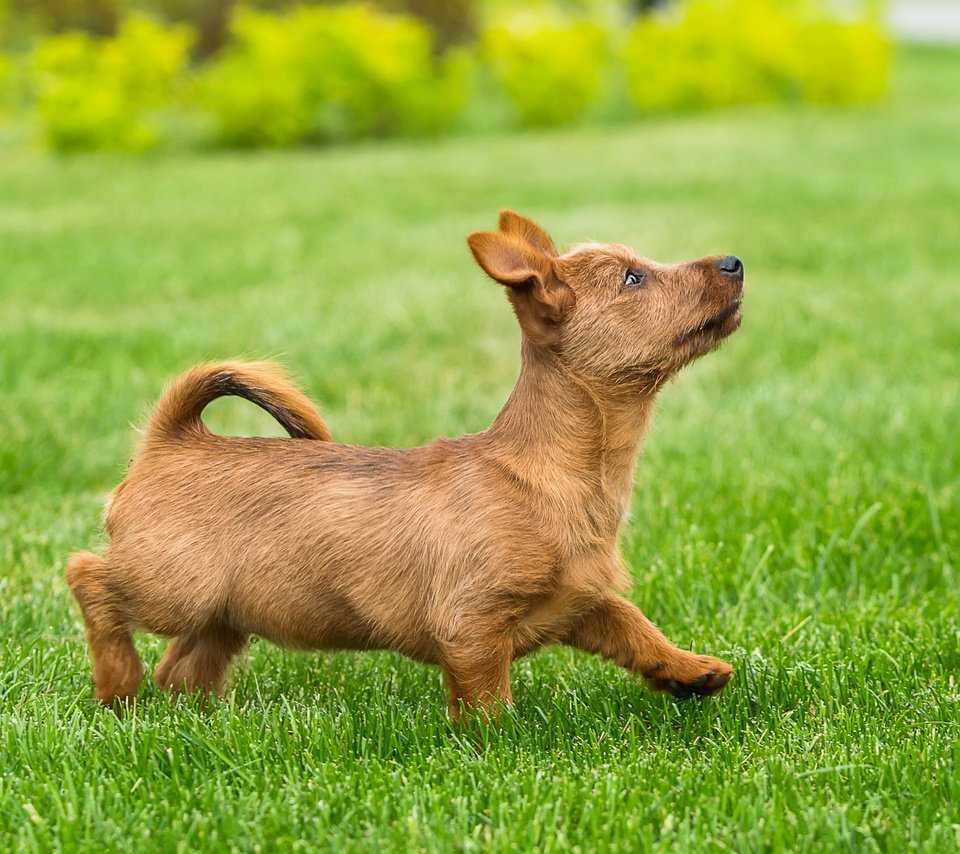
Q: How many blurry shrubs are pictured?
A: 4